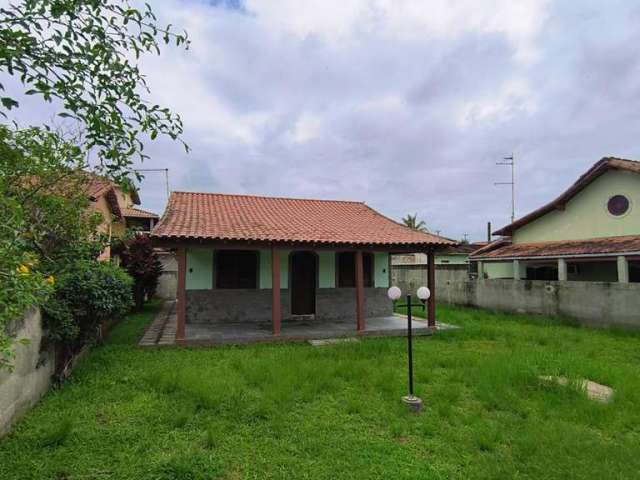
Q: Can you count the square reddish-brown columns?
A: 4